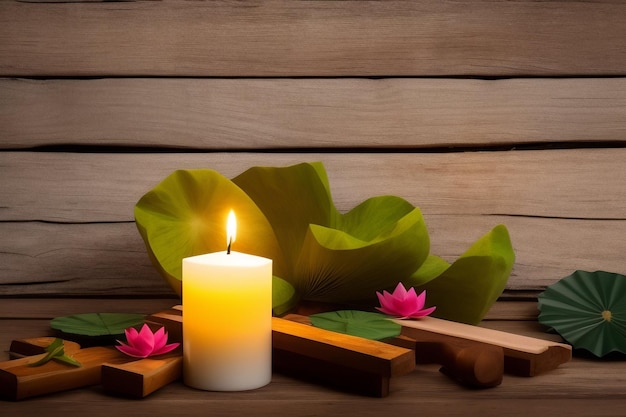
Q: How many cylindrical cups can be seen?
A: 0